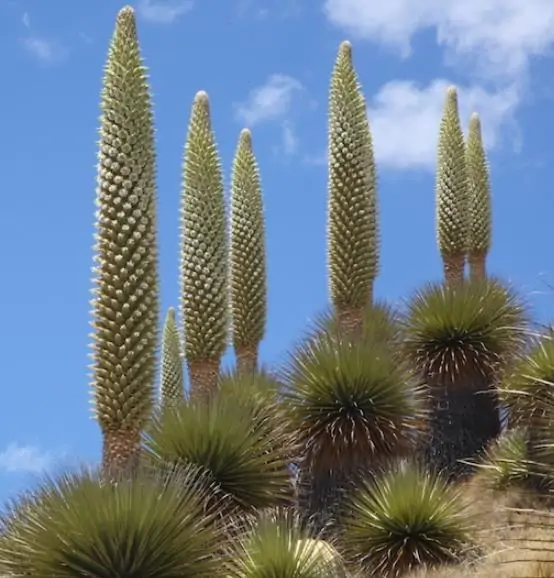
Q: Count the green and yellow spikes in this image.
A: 7